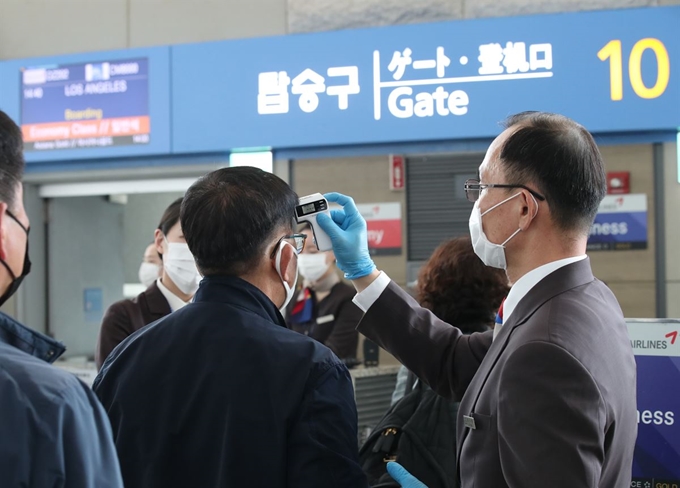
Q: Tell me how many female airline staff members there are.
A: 3